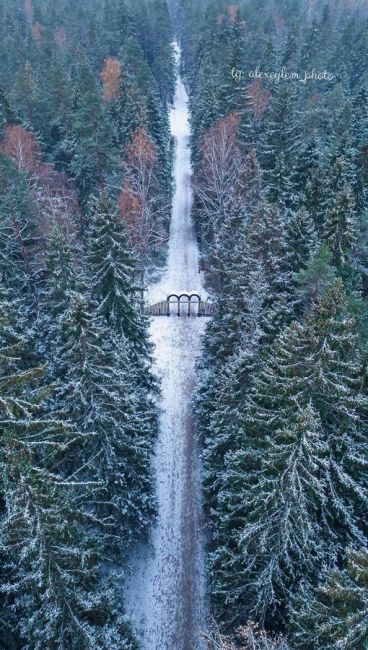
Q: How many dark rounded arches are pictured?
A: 3